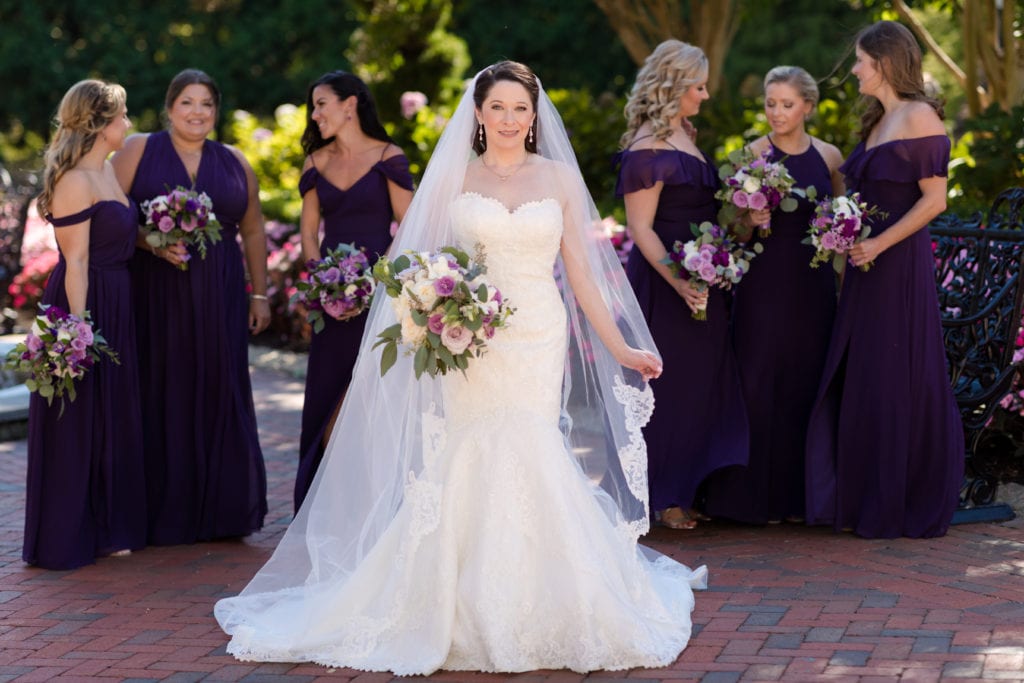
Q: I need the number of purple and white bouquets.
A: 7